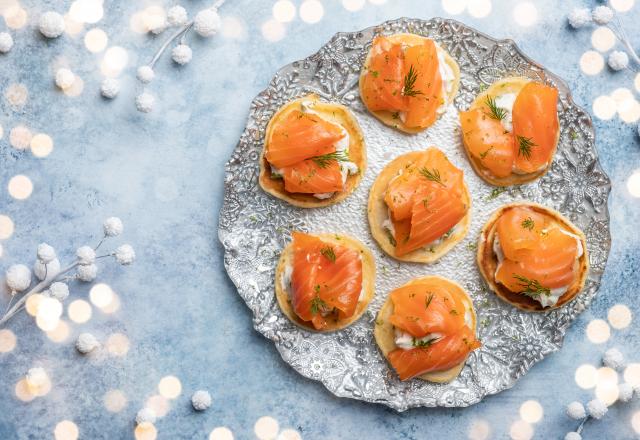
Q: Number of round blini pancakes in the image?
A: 7